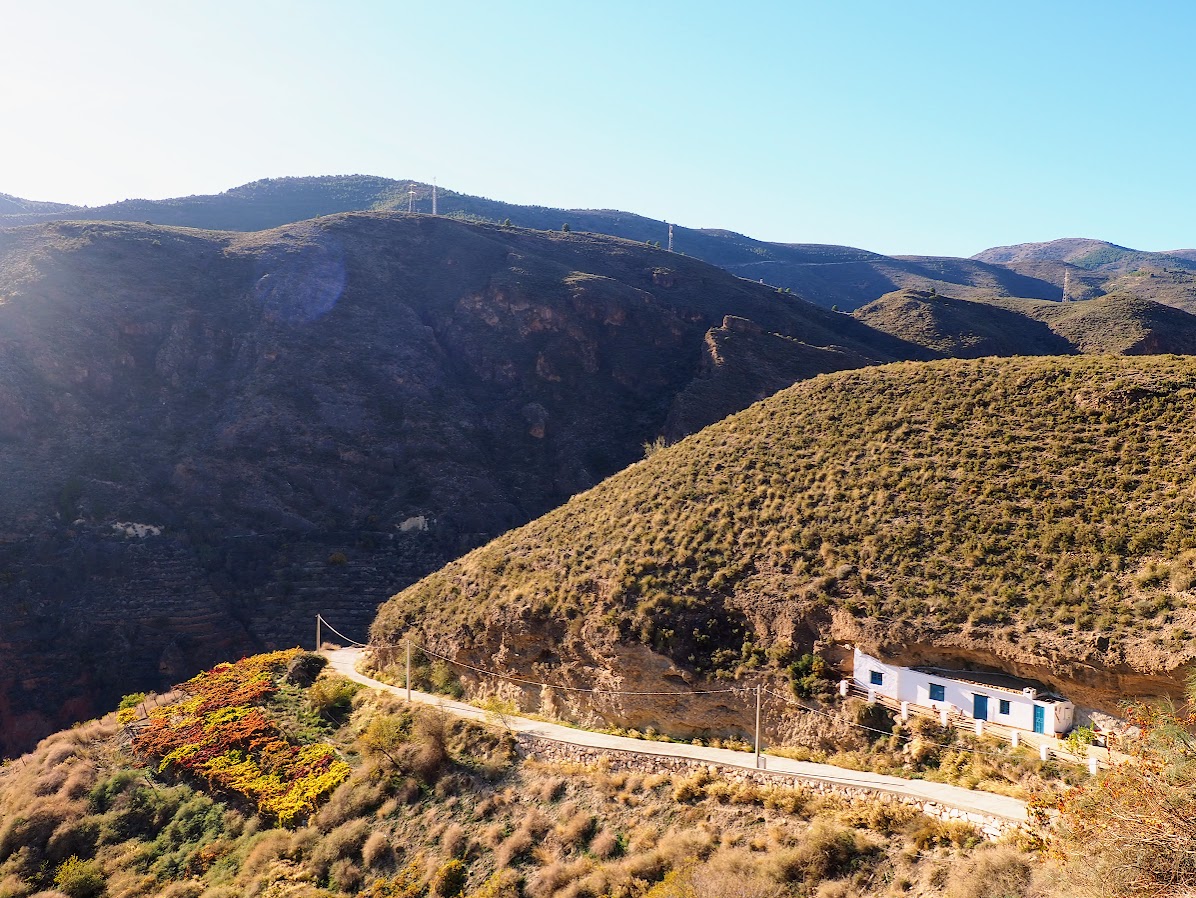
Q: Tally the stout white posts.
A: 8